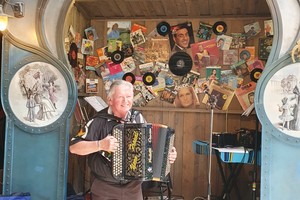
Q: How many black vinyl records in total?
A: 8